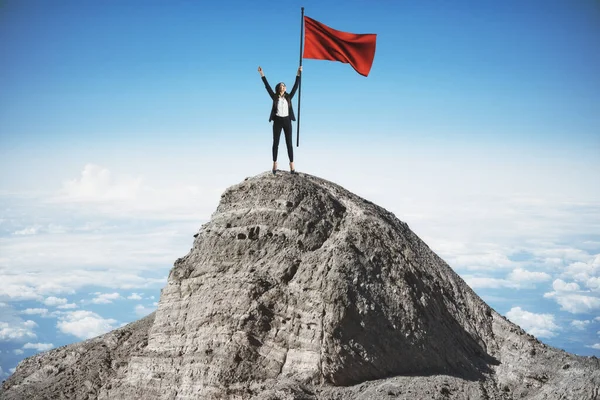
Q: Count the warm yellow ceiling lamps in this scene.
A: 0